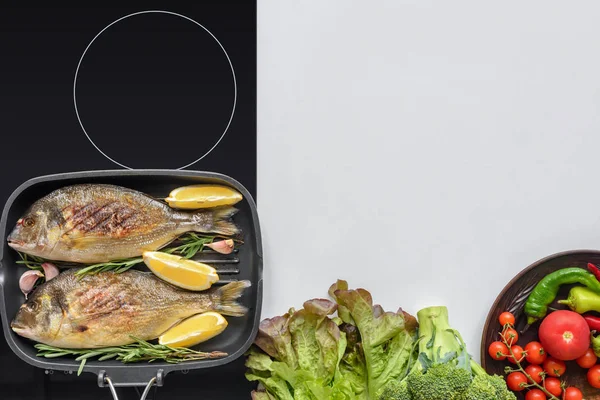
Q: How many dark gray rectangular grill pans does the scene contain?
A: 1